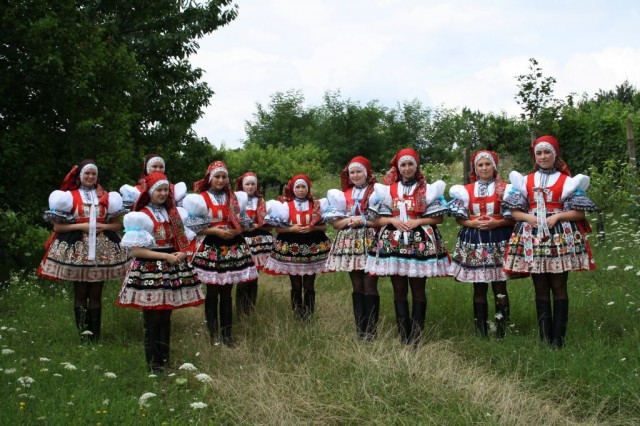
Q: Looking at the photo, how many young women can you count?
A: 10